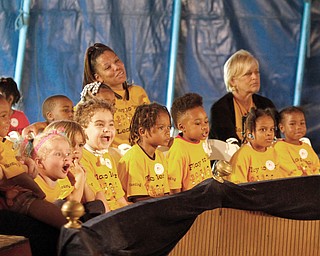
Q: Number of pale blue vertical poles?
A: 3